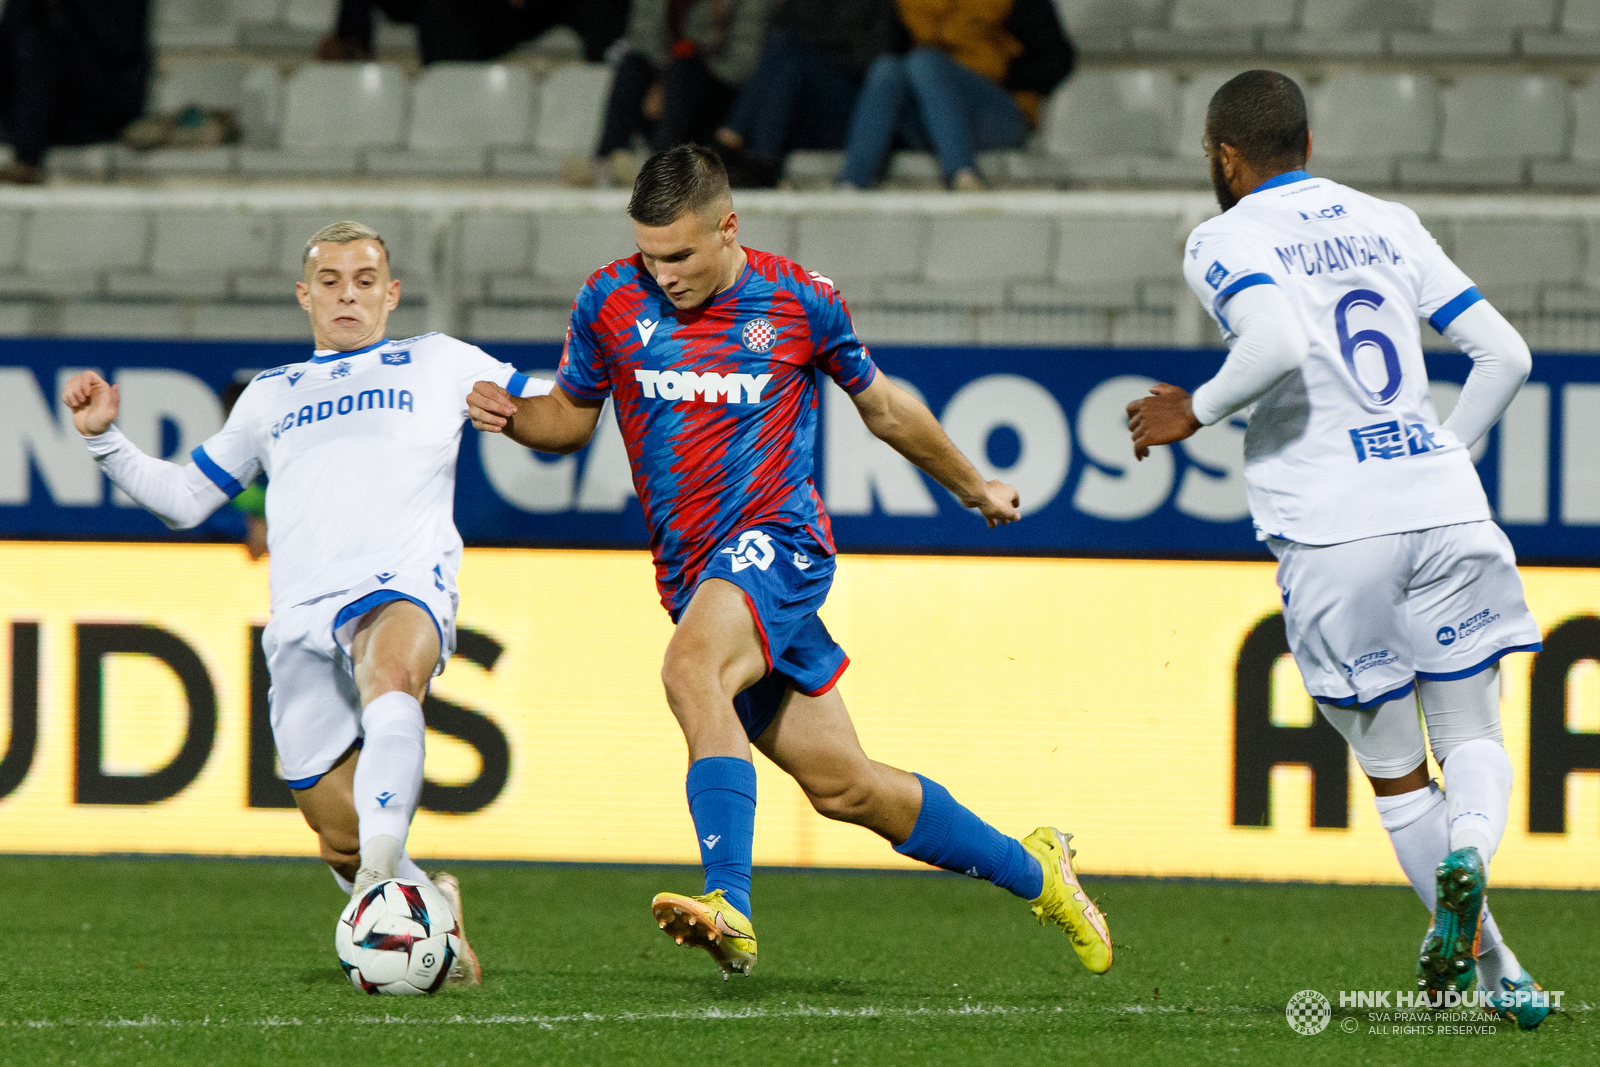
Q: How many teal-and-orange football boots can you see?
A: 2